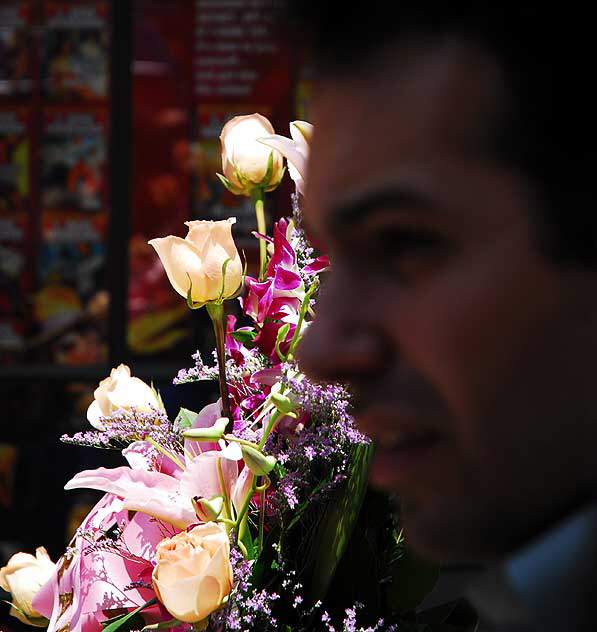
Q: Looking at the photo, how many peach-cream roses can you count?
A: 5